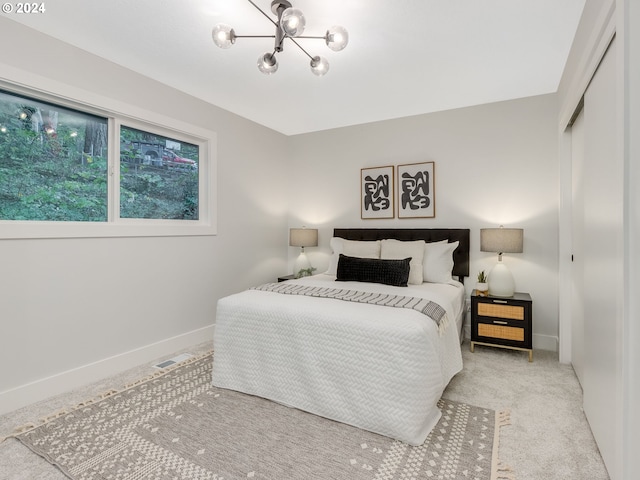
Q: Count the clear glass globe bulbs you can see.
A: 5